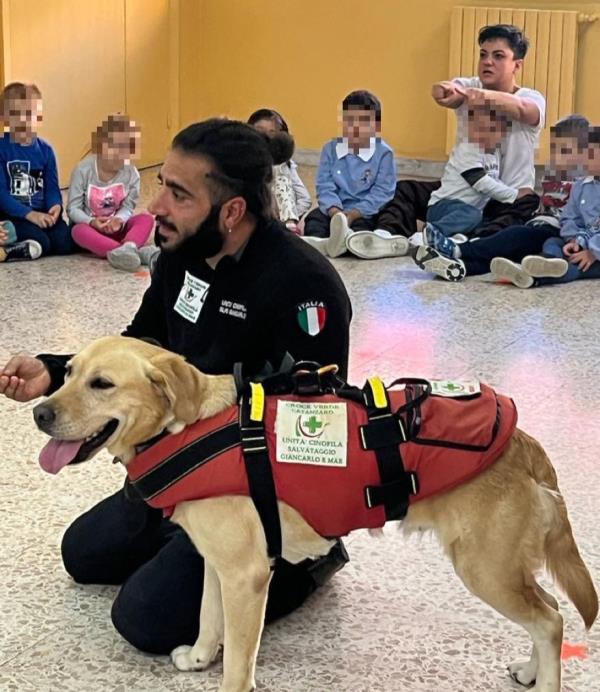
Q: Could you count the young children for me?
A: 7